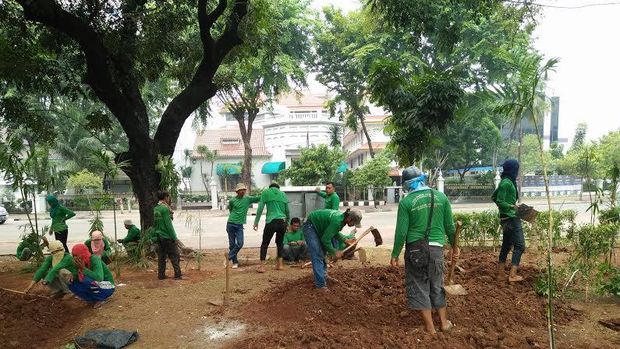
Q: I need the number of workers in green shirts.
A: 15